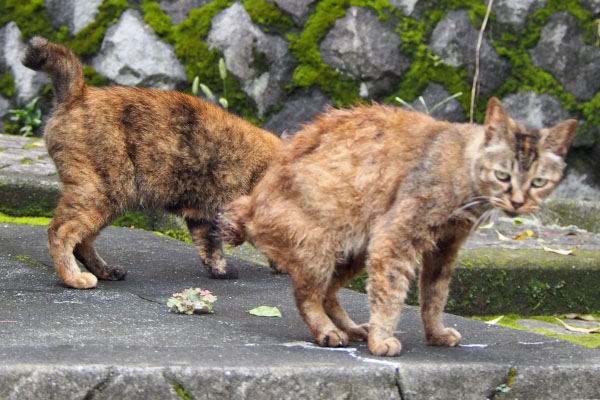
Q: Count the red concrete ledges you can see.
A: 0